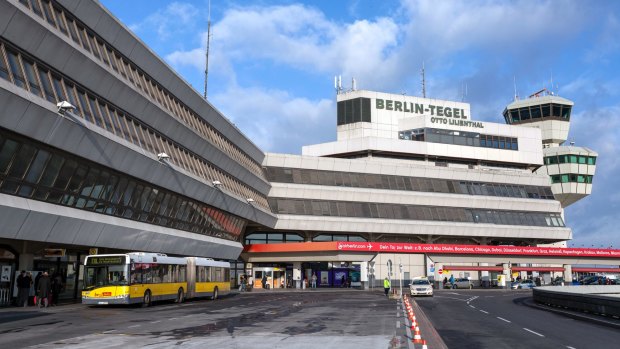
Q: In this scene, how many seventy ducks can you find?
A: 0